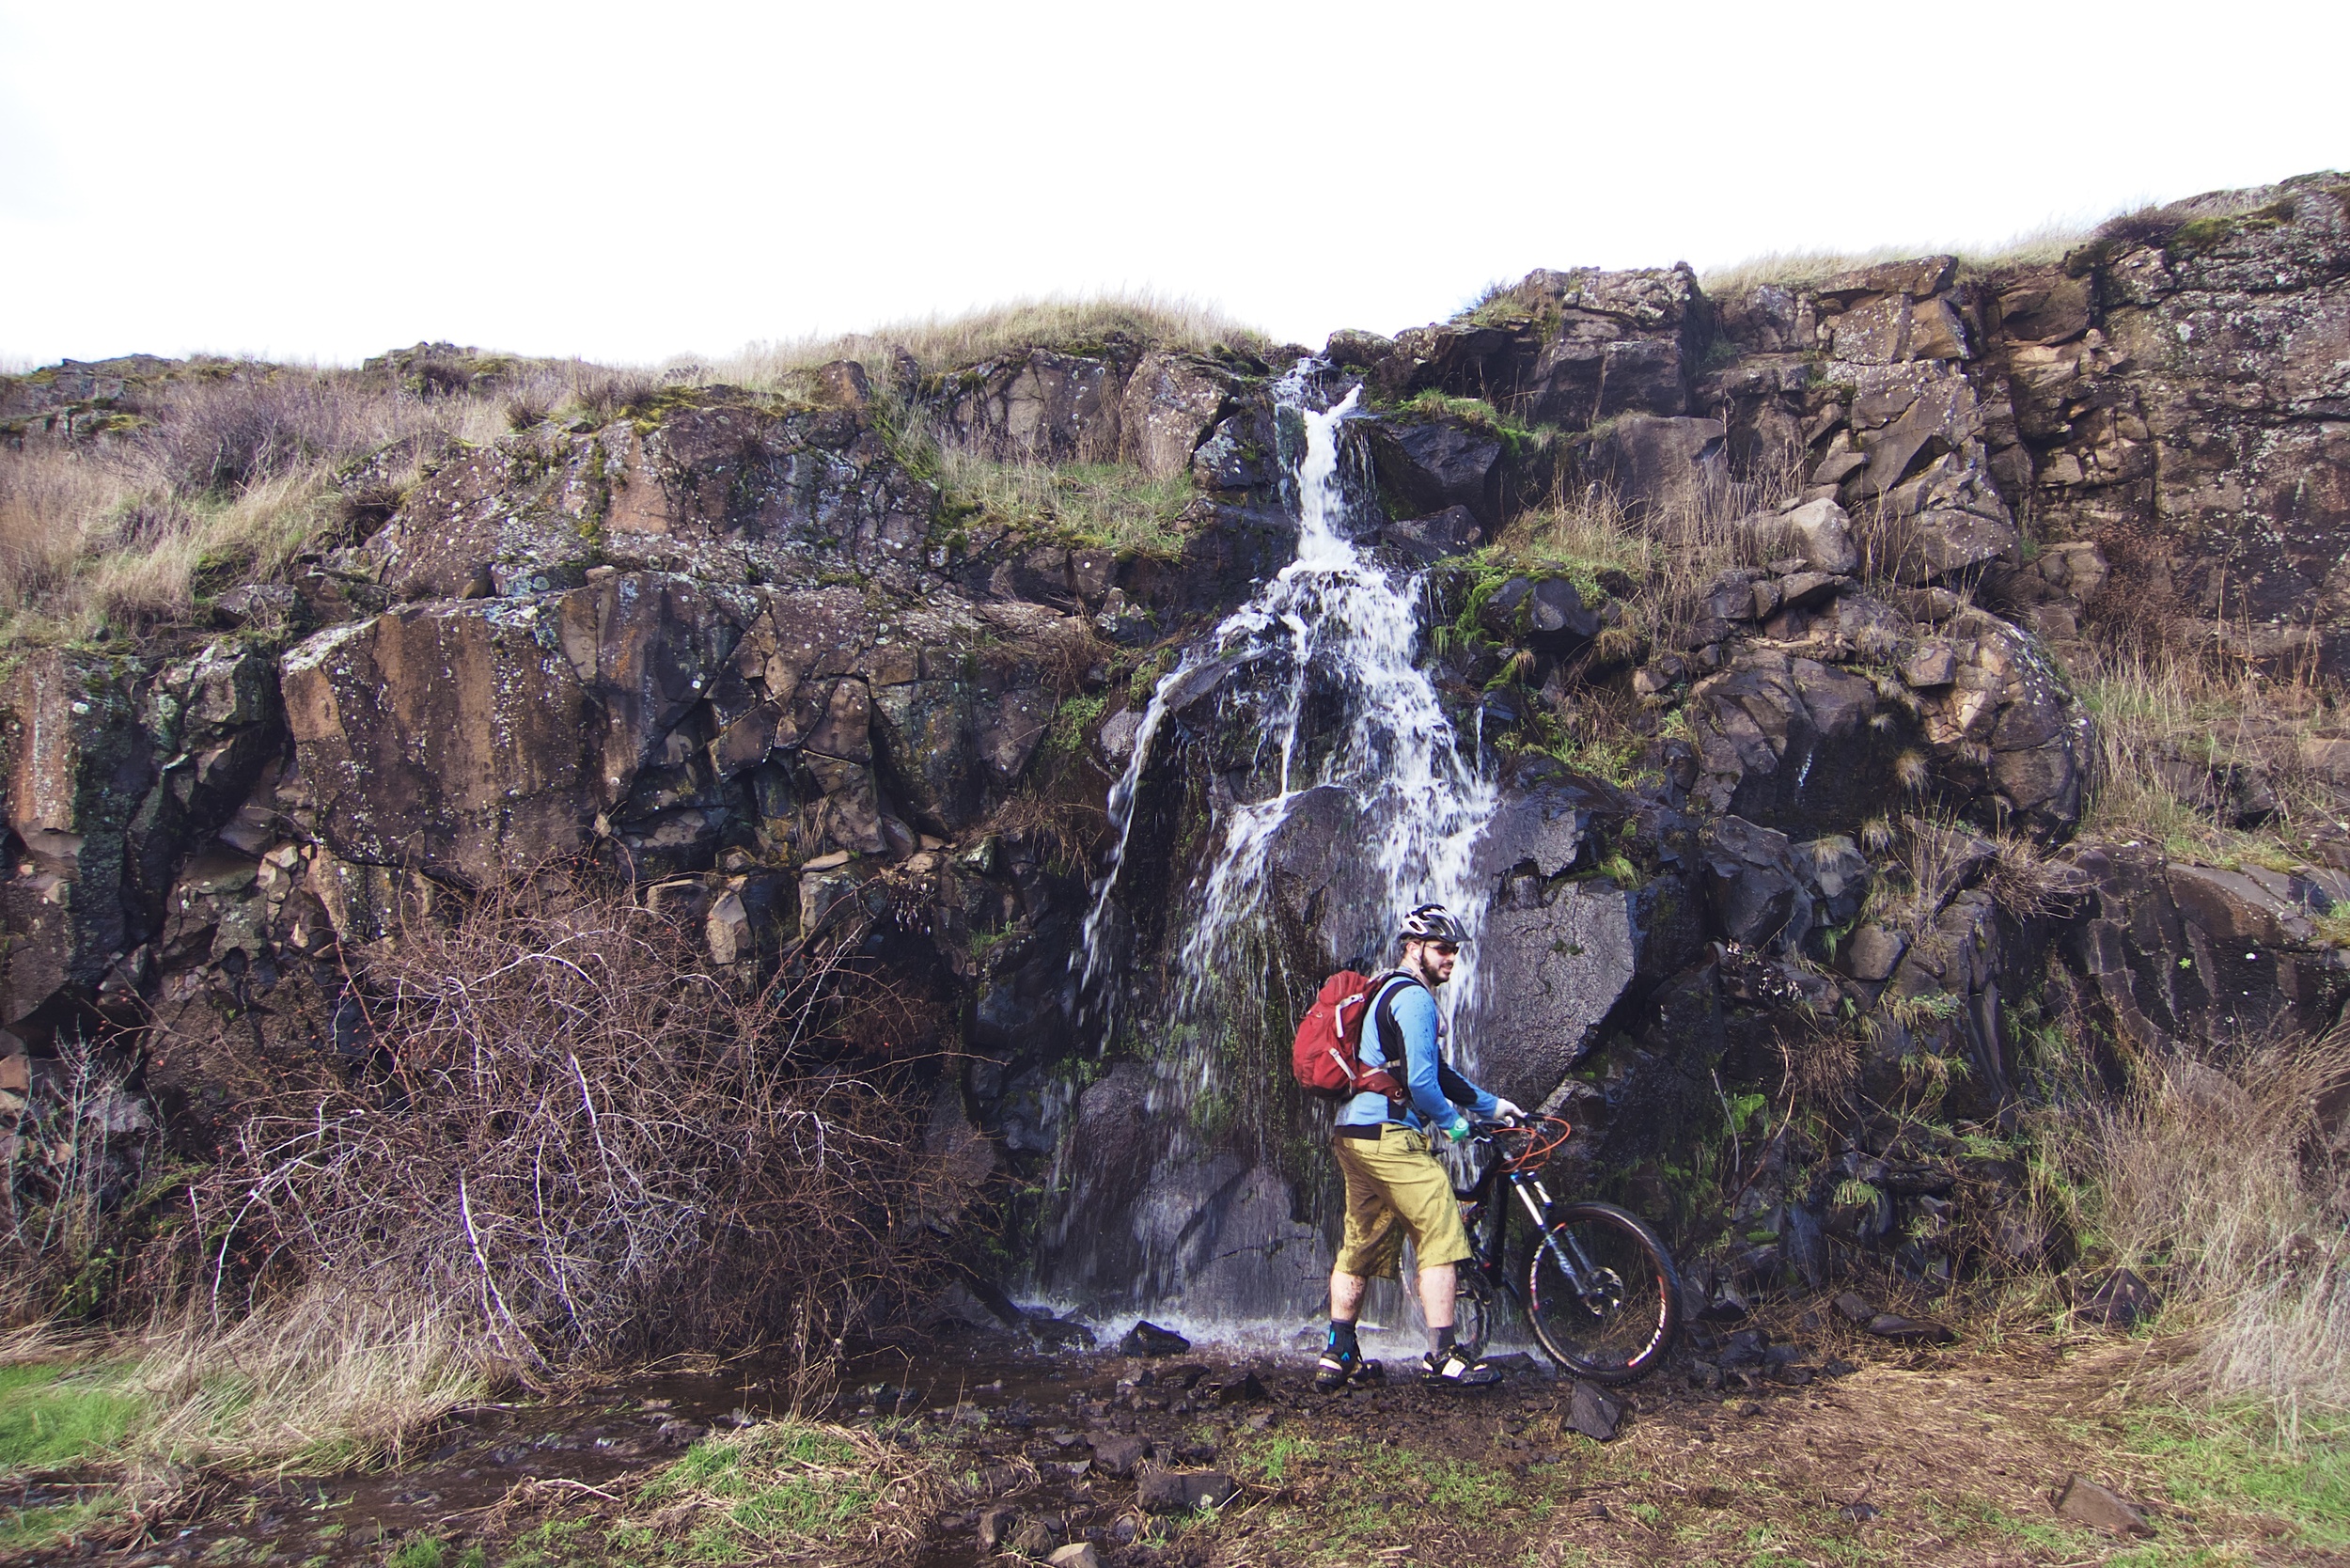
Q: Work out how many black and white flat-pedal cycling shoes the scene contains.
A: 2